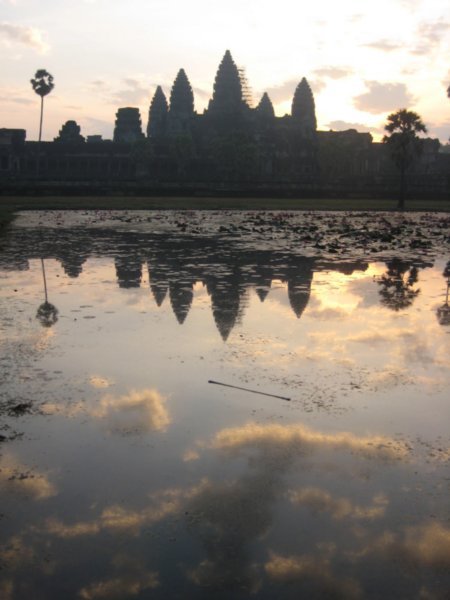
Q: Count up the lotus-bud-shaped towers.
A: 5